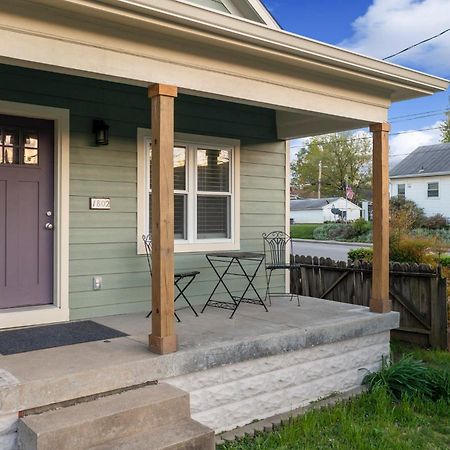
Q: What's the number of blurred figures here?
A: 0